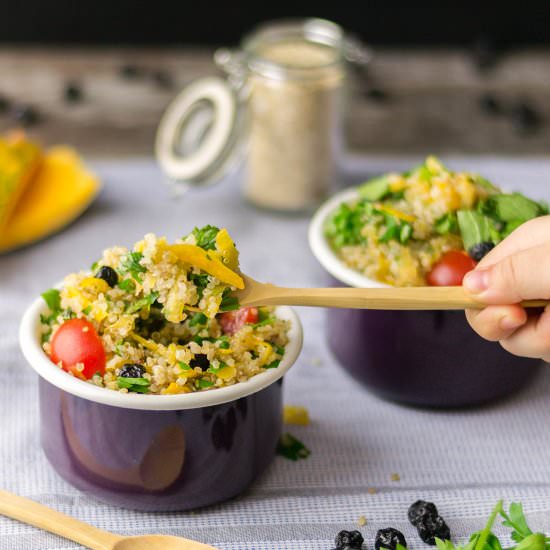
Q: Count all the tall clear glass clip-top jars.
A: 1